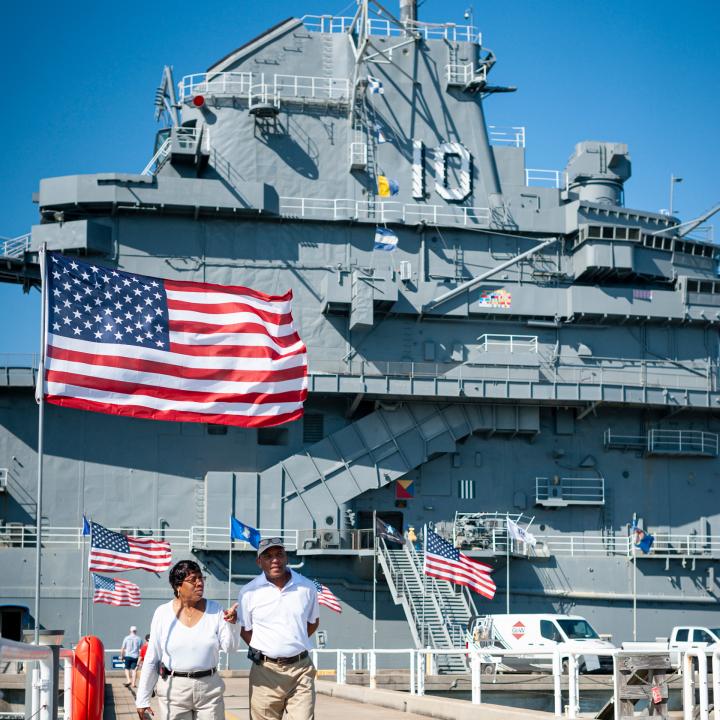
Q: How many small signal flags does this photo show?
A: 4